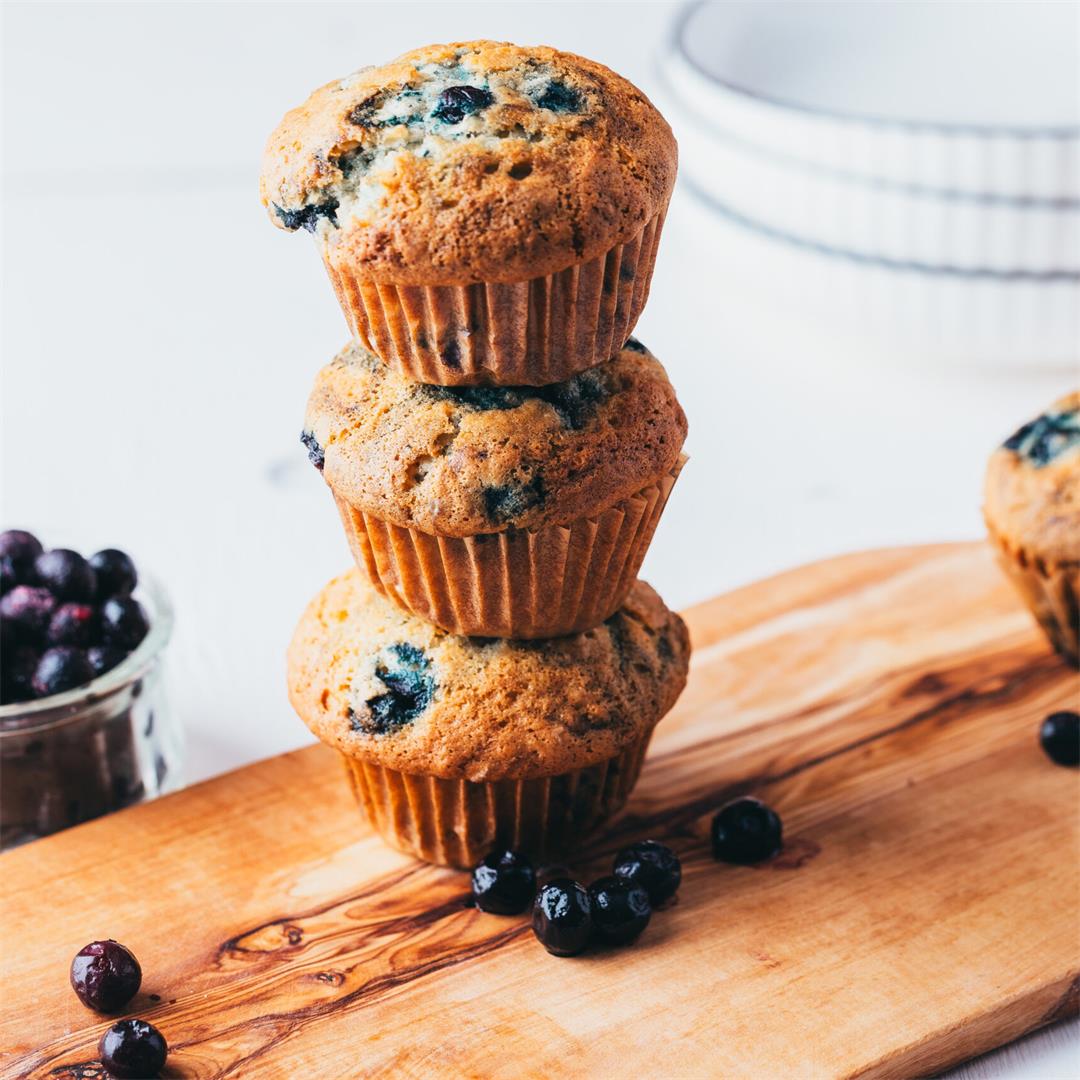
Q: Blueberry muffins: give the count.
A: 4